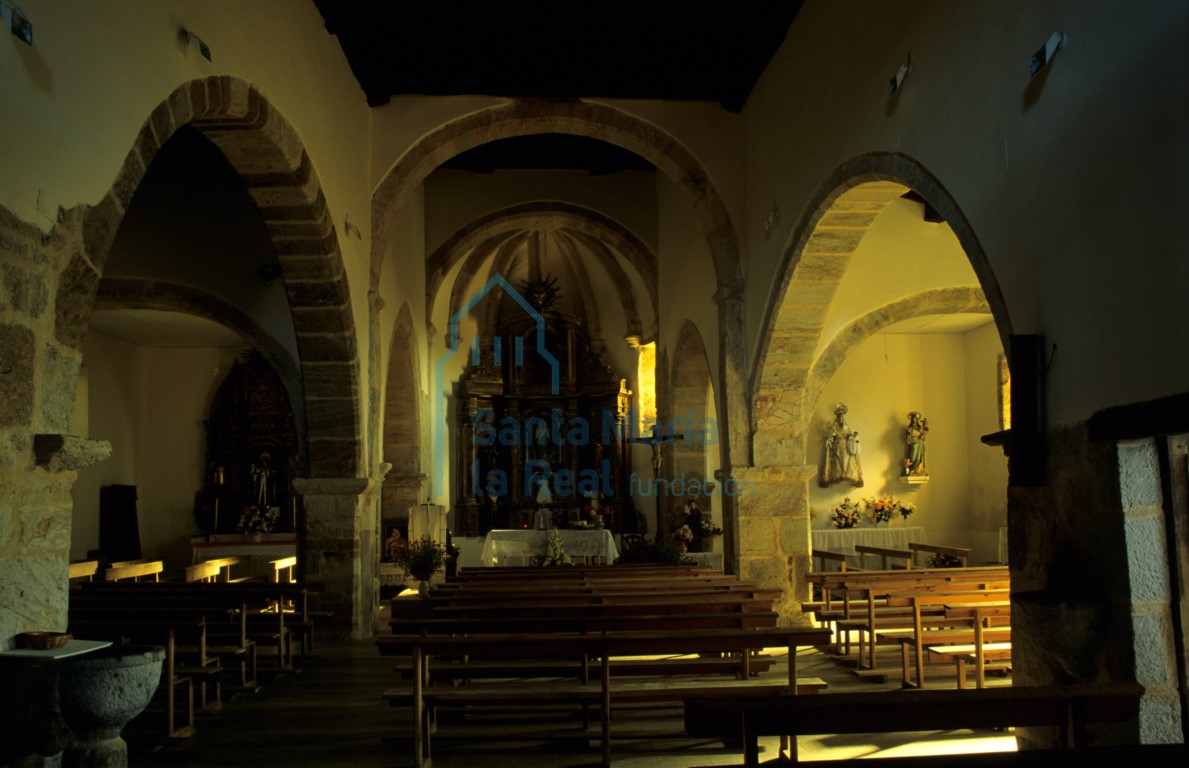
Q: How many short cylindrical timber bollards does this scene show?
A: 0